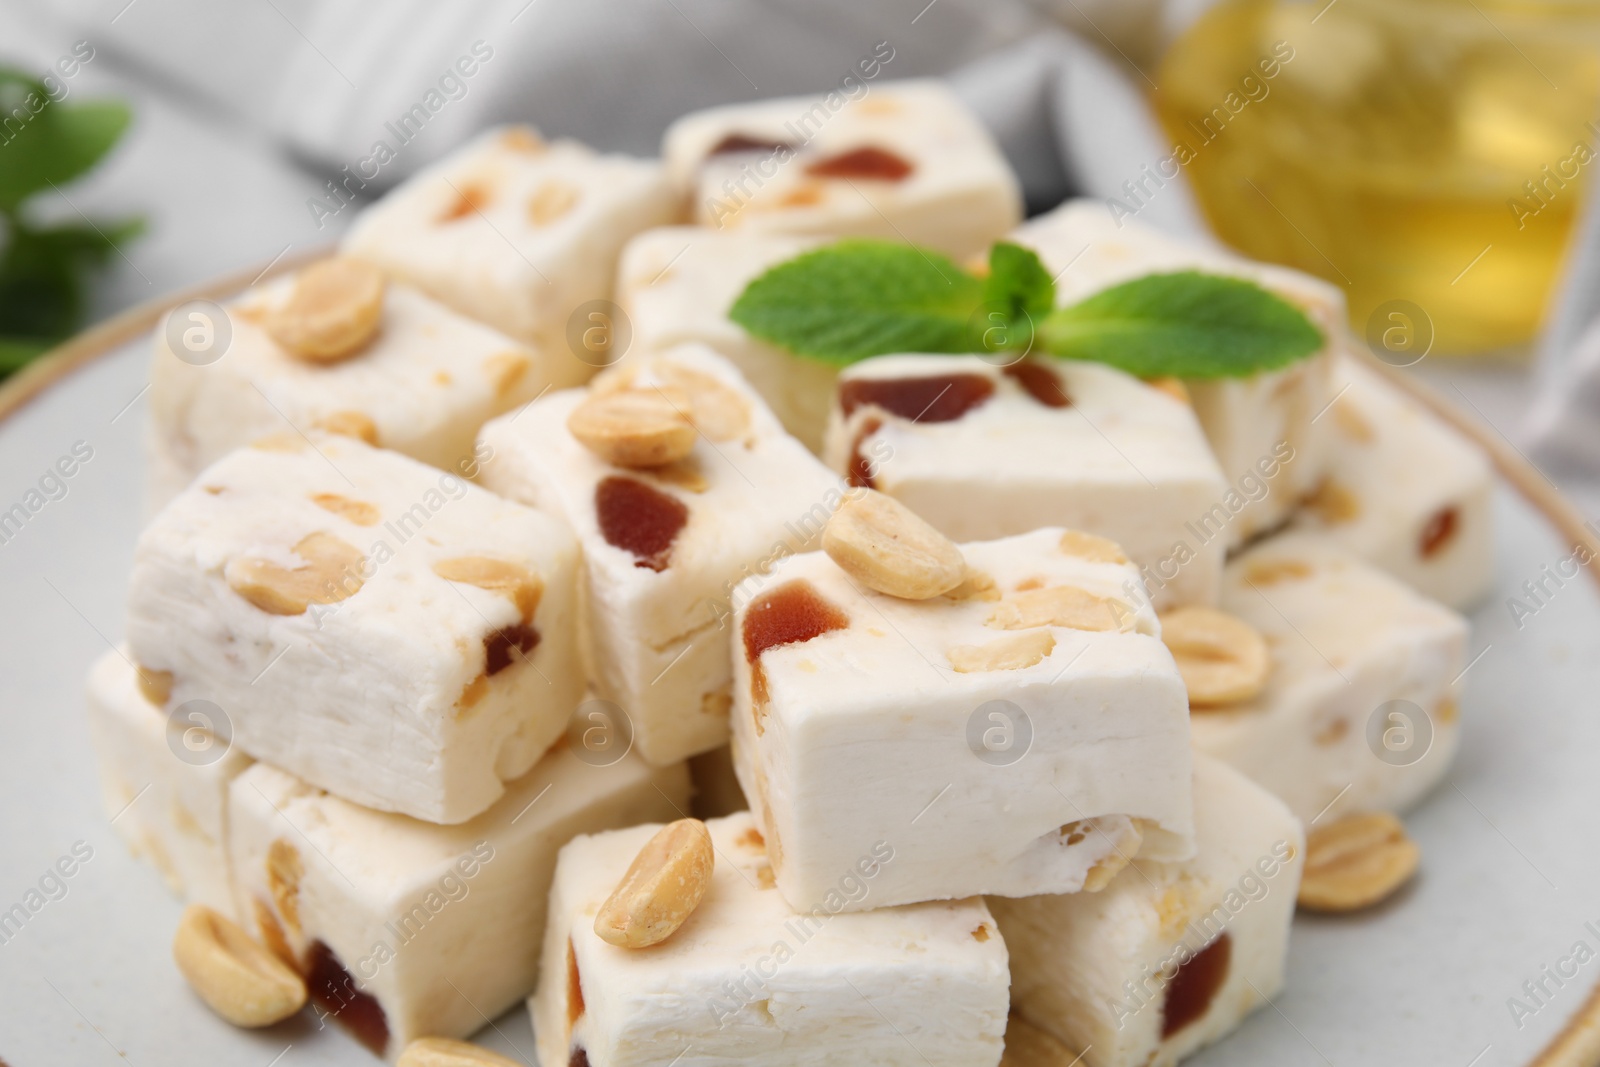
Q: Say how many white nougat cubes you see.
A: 15